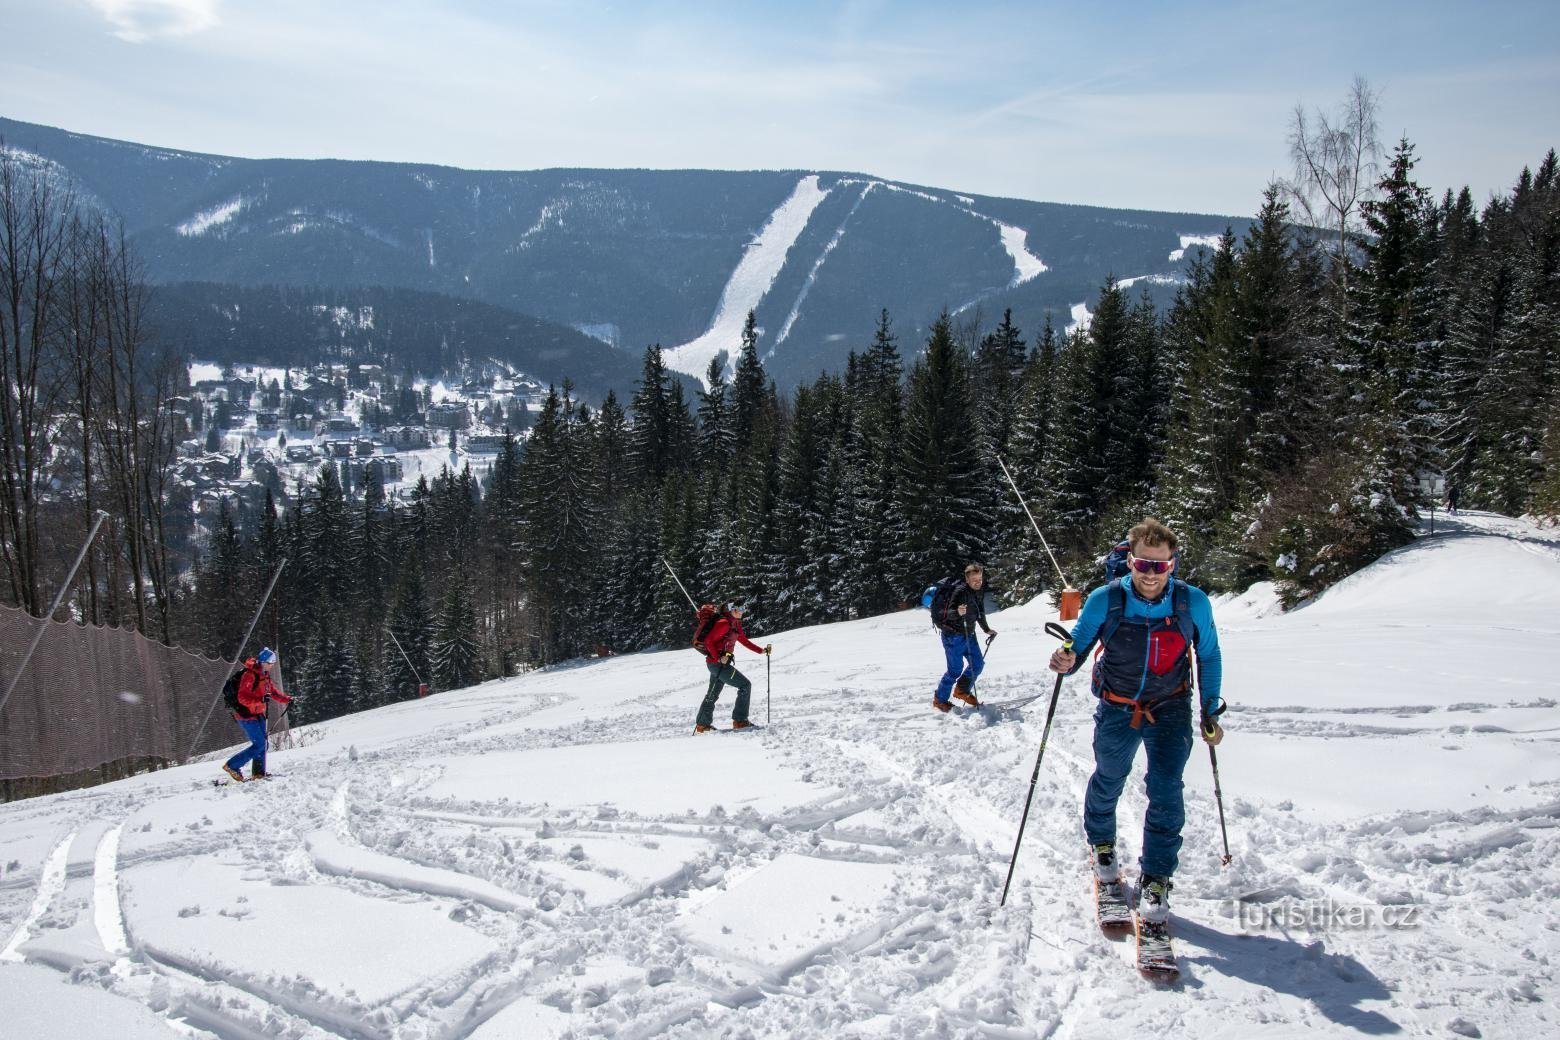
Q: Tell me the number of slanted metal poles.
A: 5